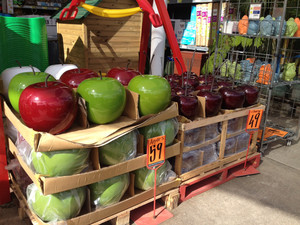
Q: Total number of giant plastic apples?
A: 14